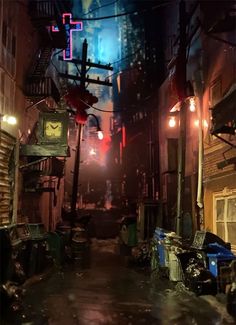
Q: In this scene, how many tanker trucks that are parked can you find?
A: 0